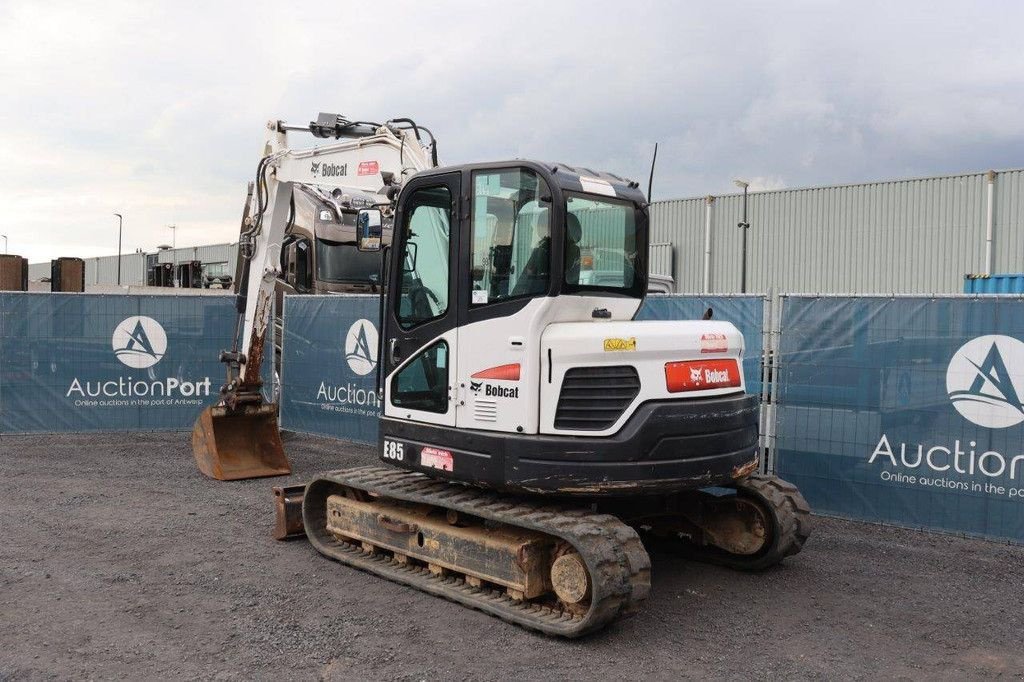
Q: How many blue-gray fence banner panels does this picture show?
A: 4